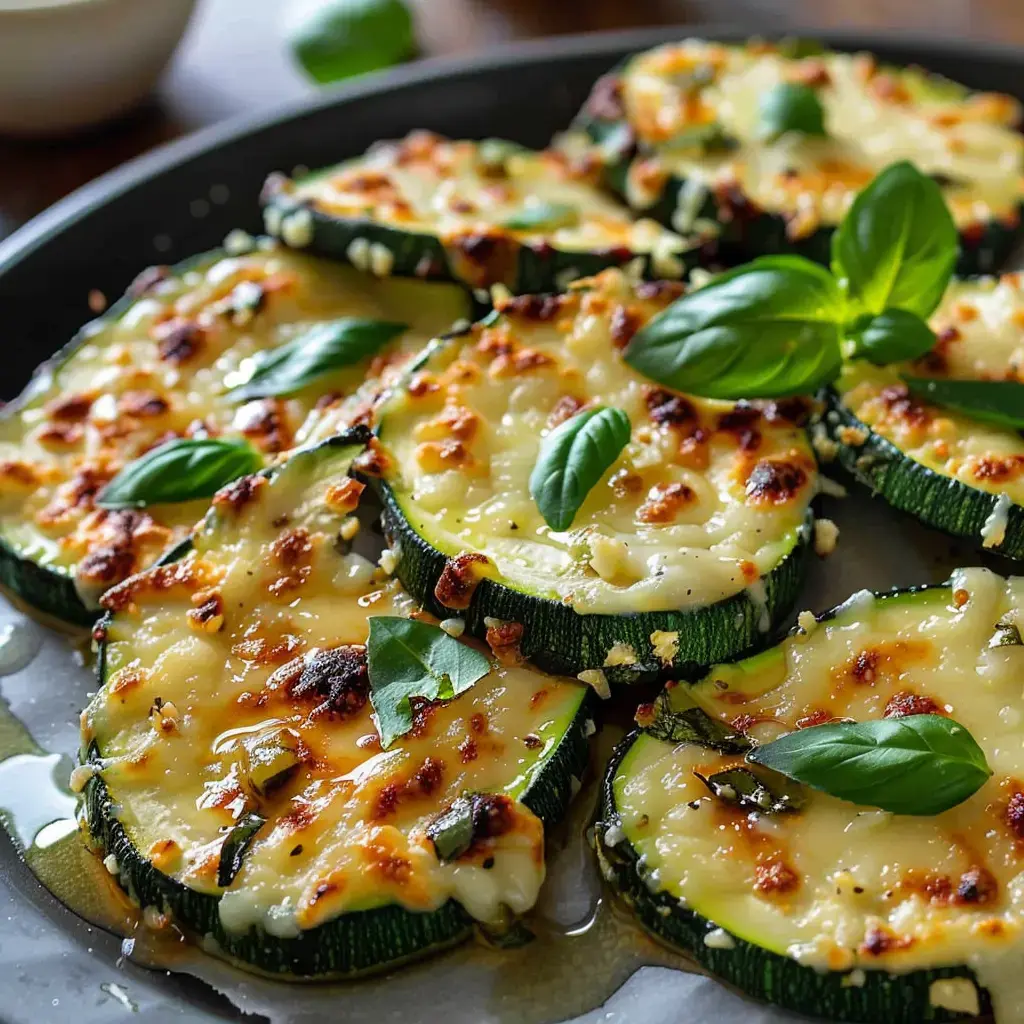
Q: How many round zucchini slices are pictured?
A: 7